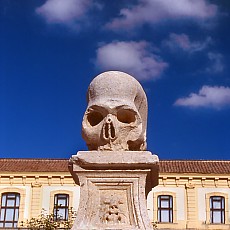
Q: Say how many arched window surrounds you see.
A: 4